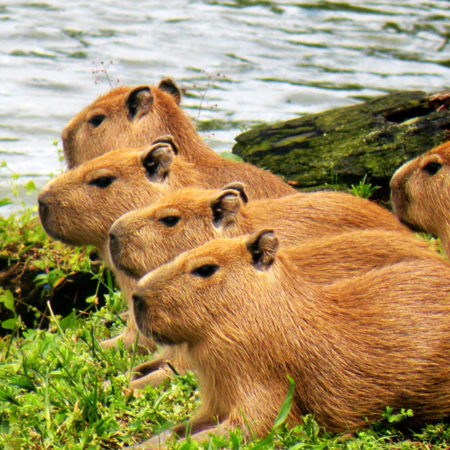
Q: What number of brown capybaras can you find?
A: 5